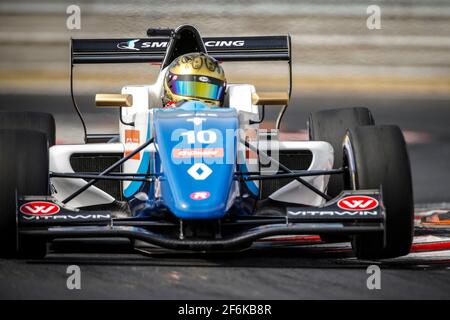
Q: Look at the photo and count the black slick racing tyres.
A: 4